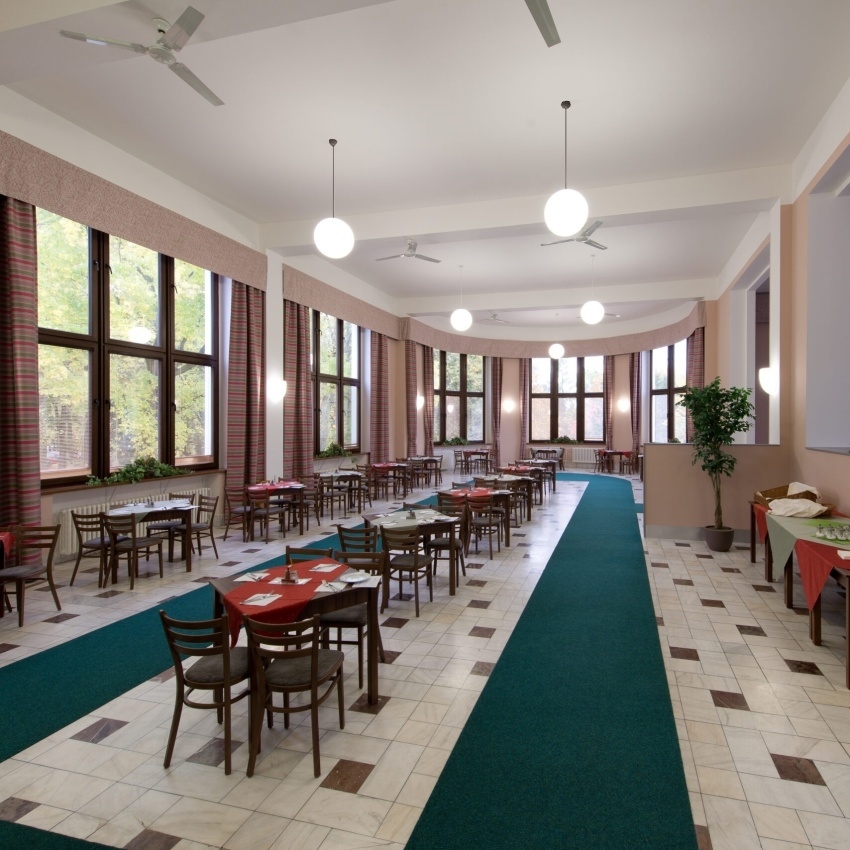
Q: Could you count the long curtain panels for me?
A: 11